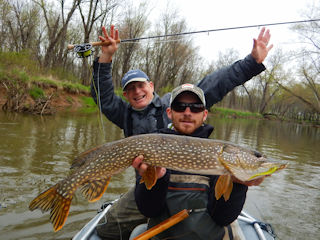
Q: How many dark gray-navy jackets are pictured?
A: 1